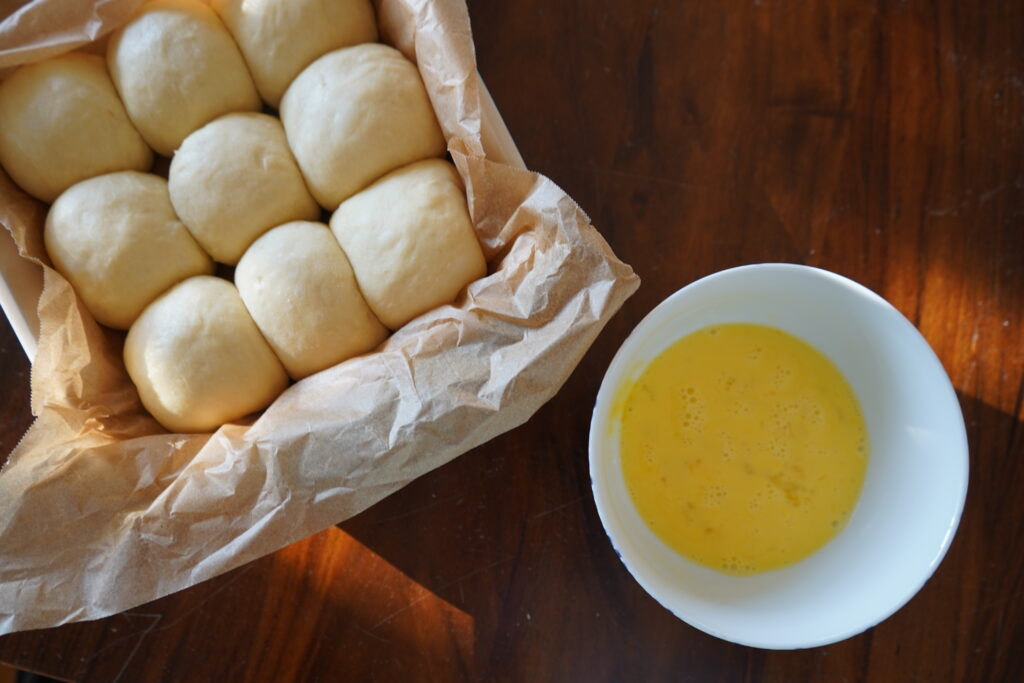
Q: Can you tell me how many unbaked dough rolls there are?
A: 9